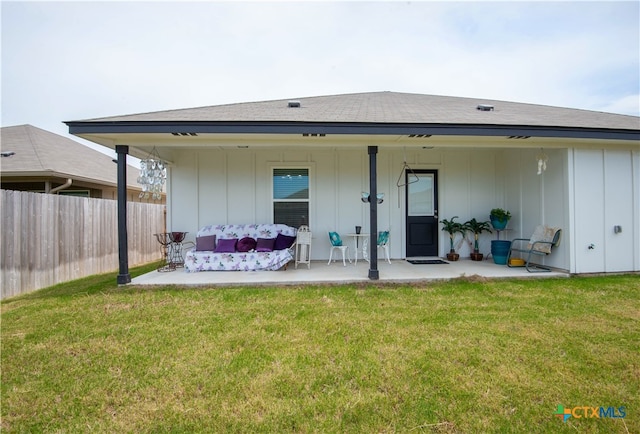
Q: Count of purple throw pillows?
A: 5